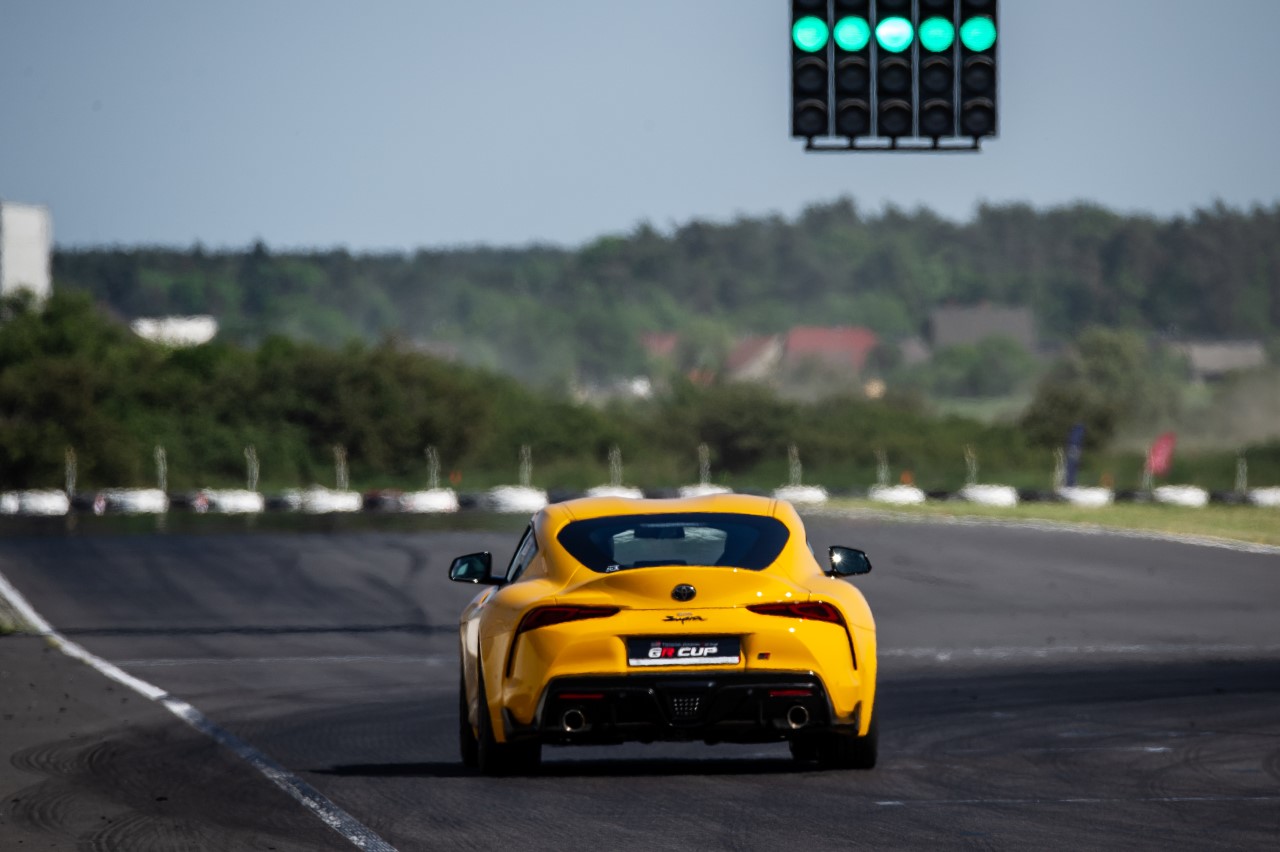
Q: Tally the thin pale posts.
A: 14